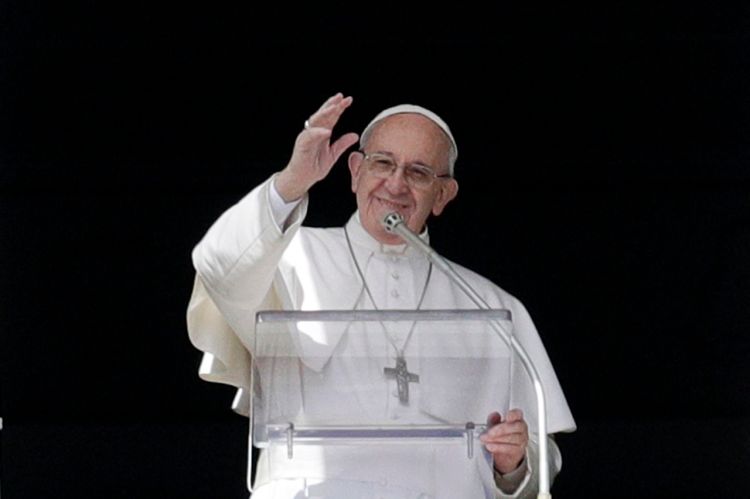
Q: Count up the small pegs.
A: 2